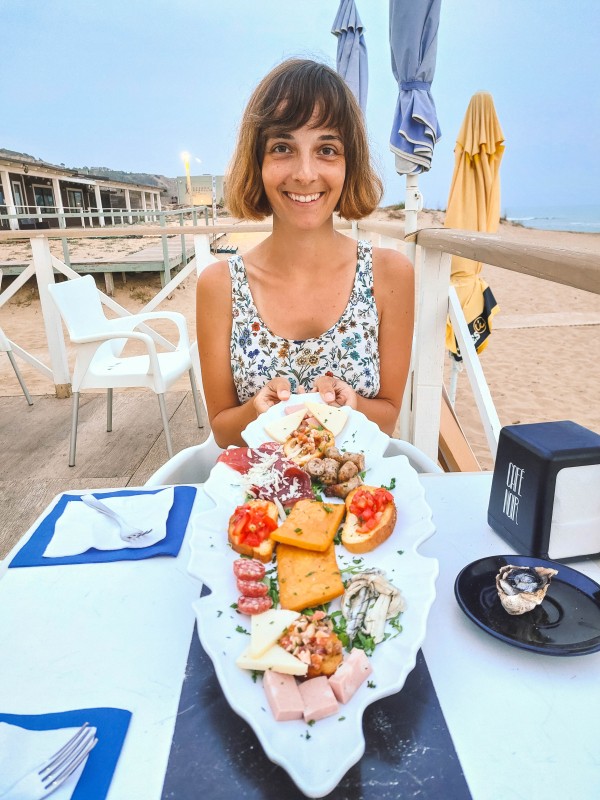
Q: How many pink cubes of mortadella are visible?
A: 3